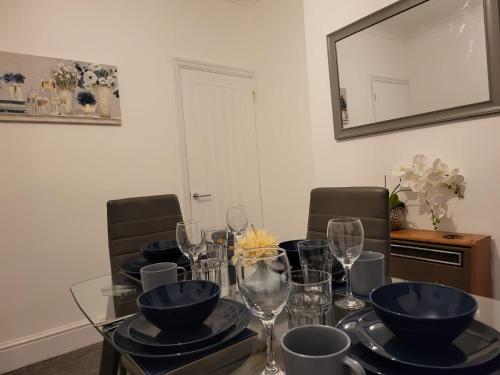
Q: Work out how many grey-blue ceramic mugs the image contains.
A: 3